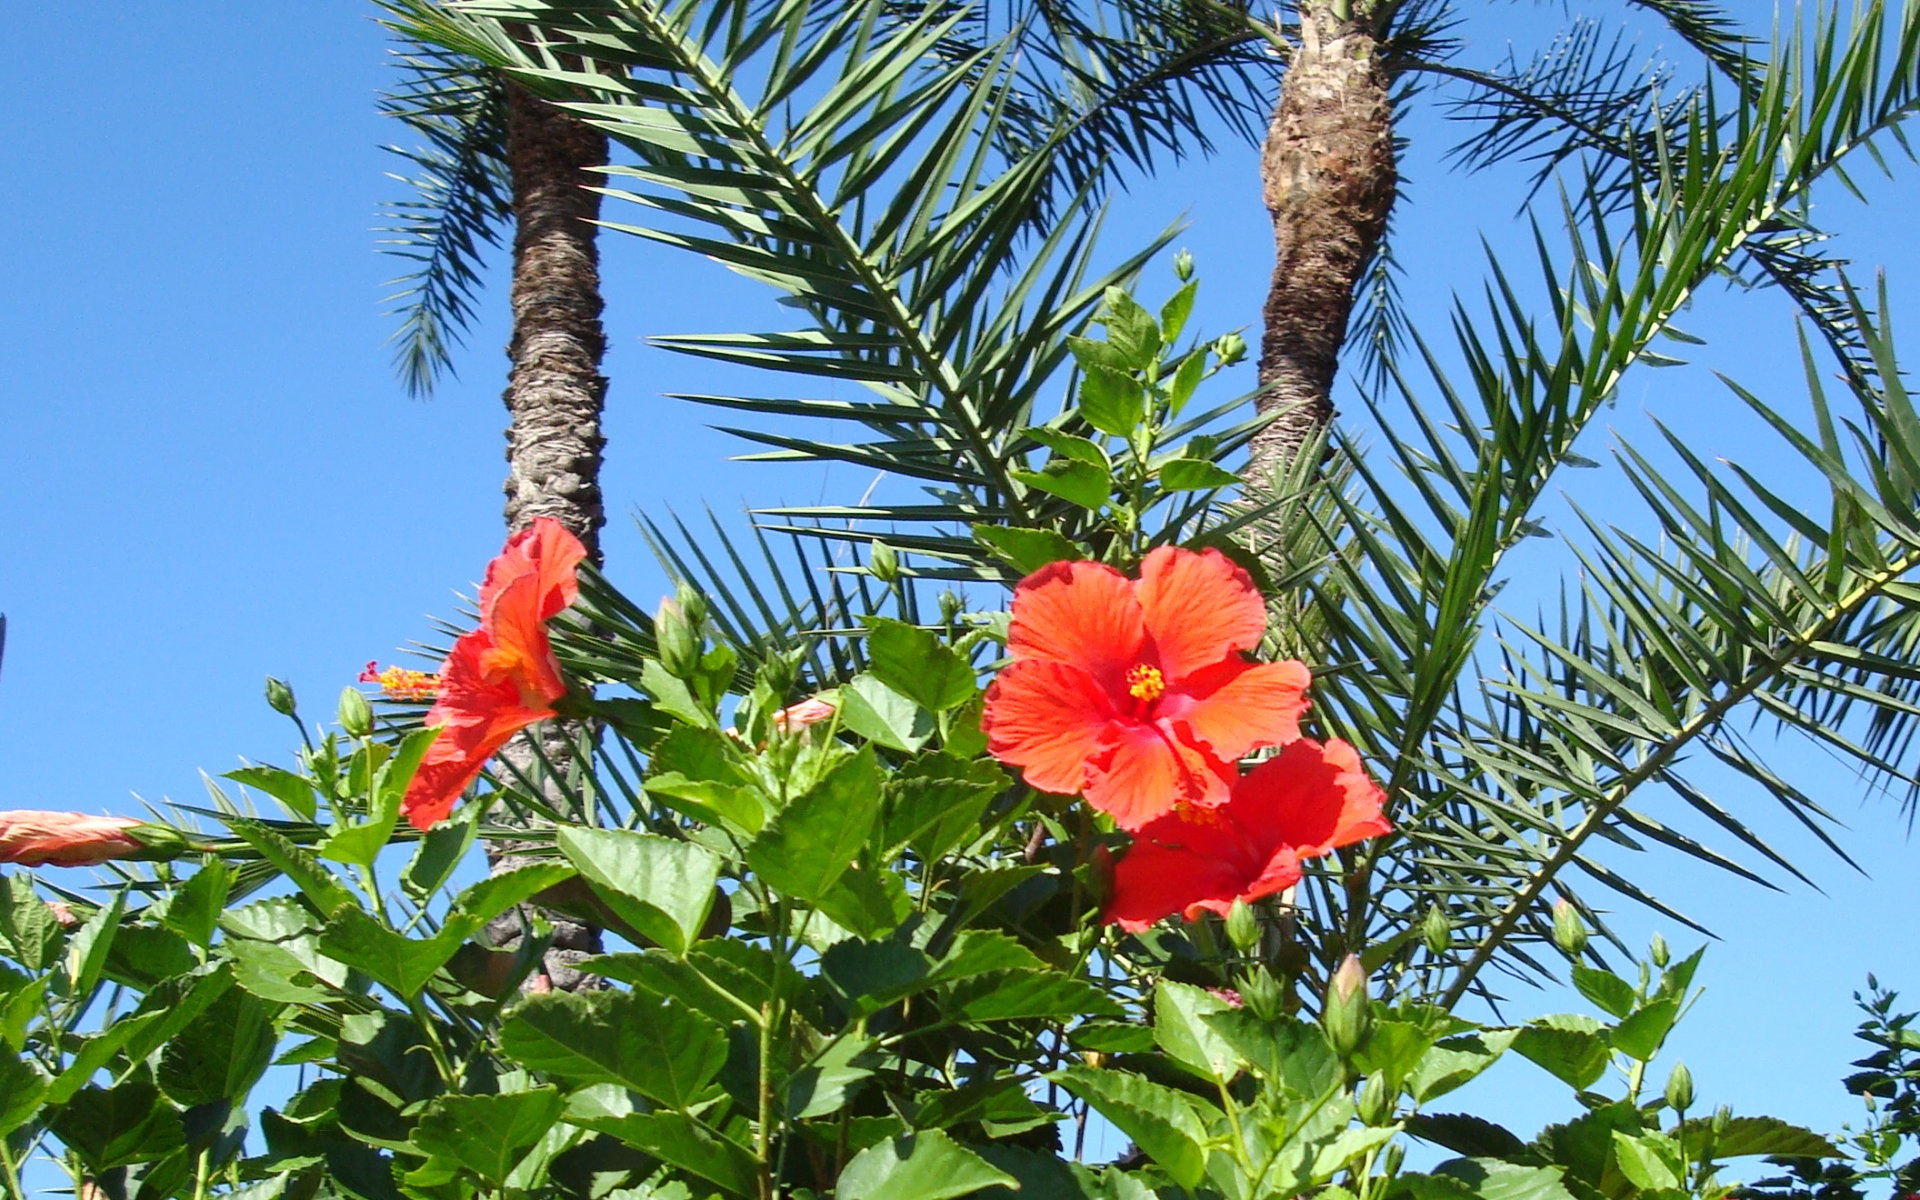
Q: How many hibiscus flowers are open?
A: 3